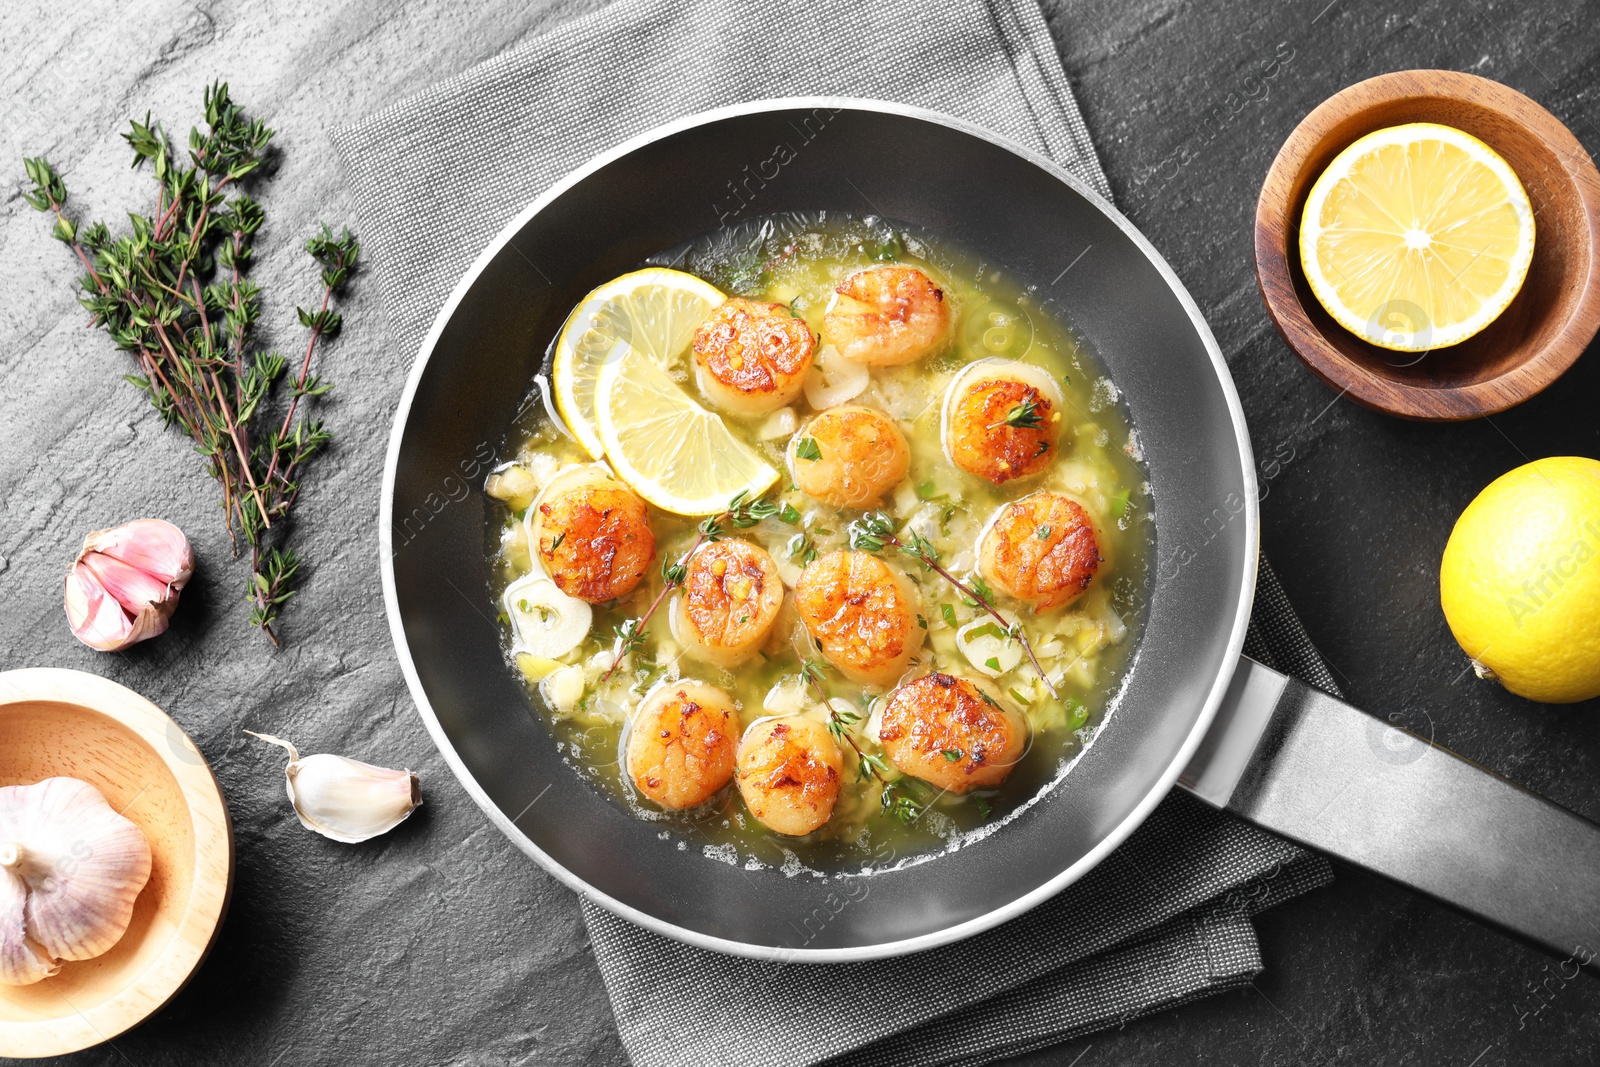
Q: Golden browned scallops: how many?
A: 11